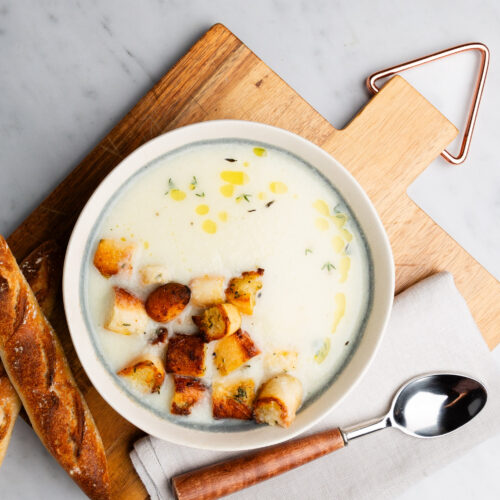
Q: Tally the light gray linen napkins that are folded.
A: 1